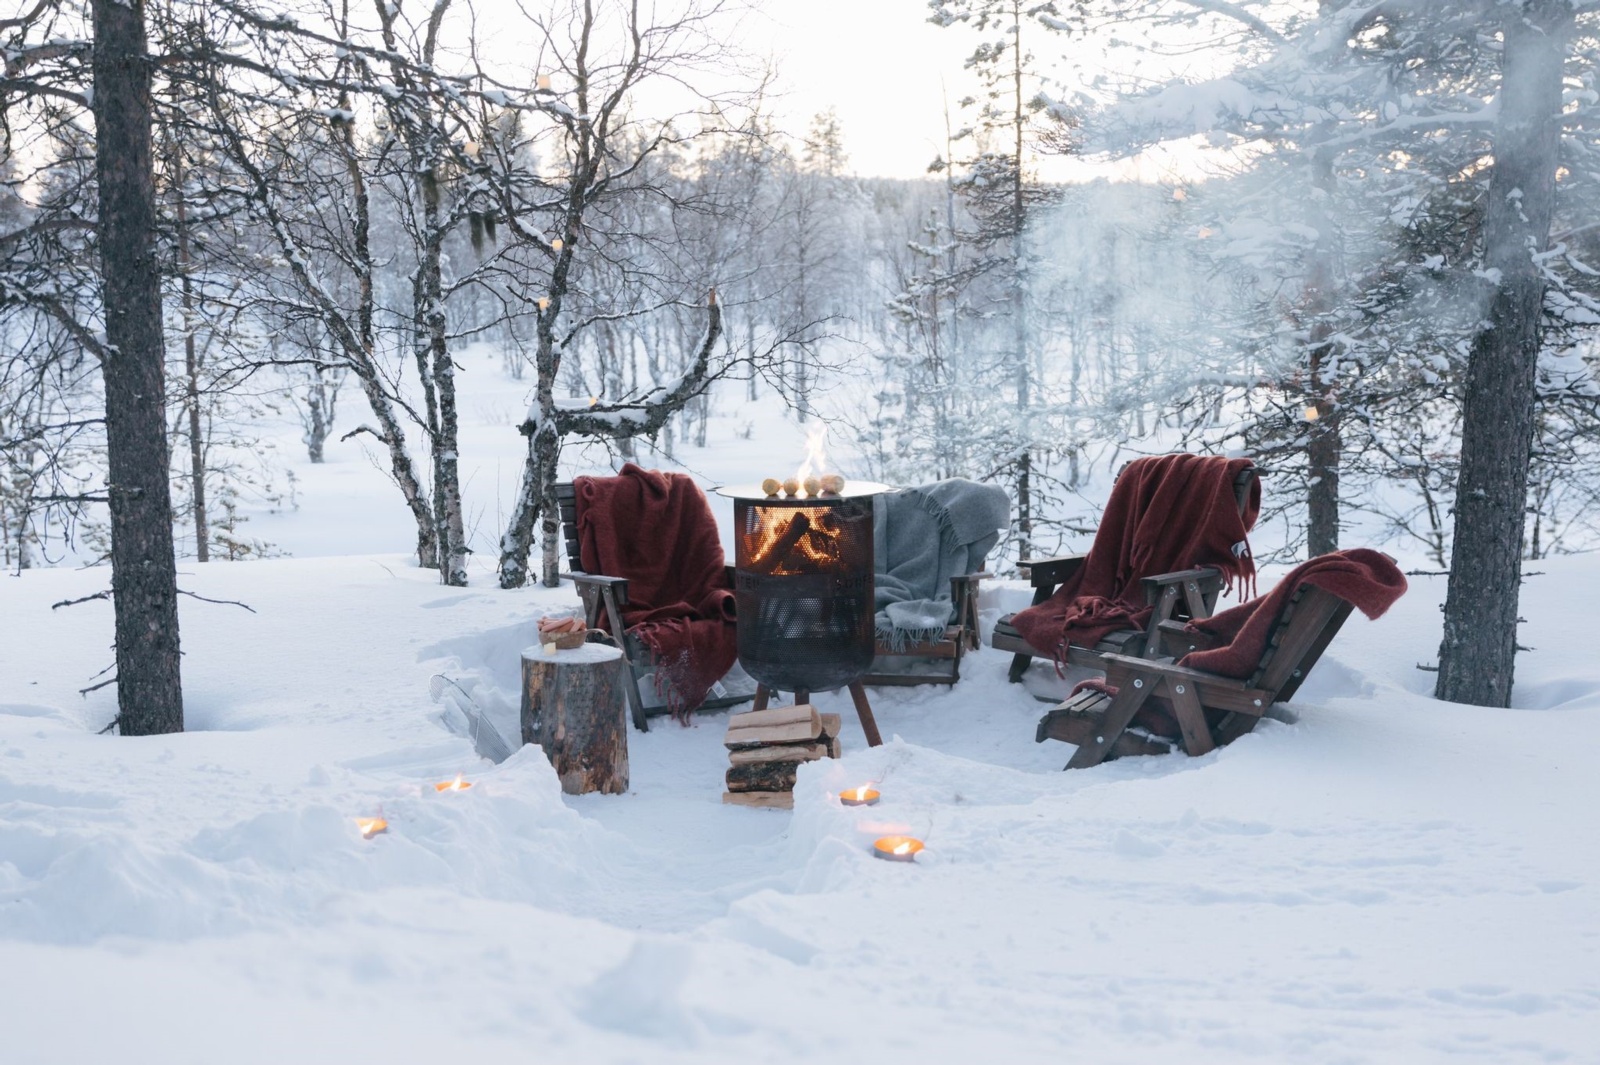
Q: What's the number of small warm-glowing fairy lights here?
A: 8